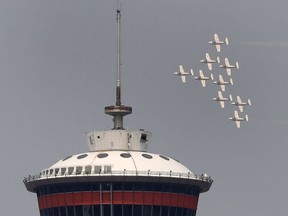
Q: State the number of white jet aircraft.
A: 9